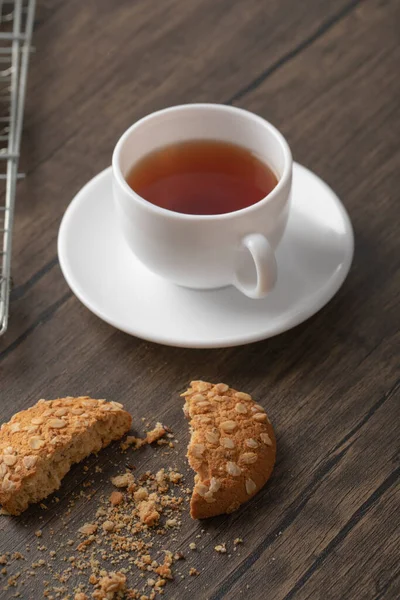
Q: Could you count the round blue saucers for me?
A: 0